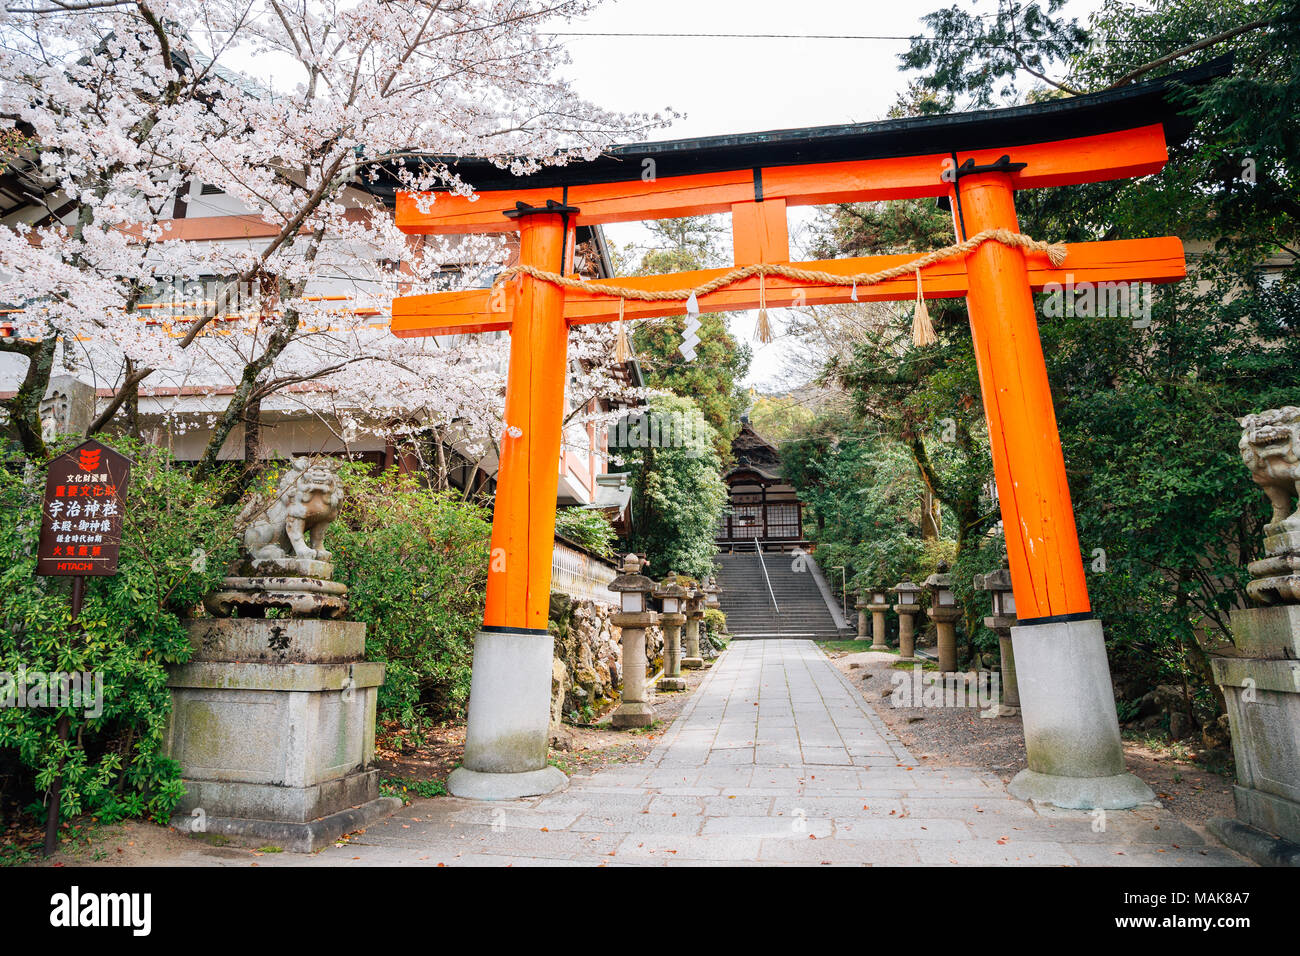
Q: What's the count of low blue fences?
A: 0